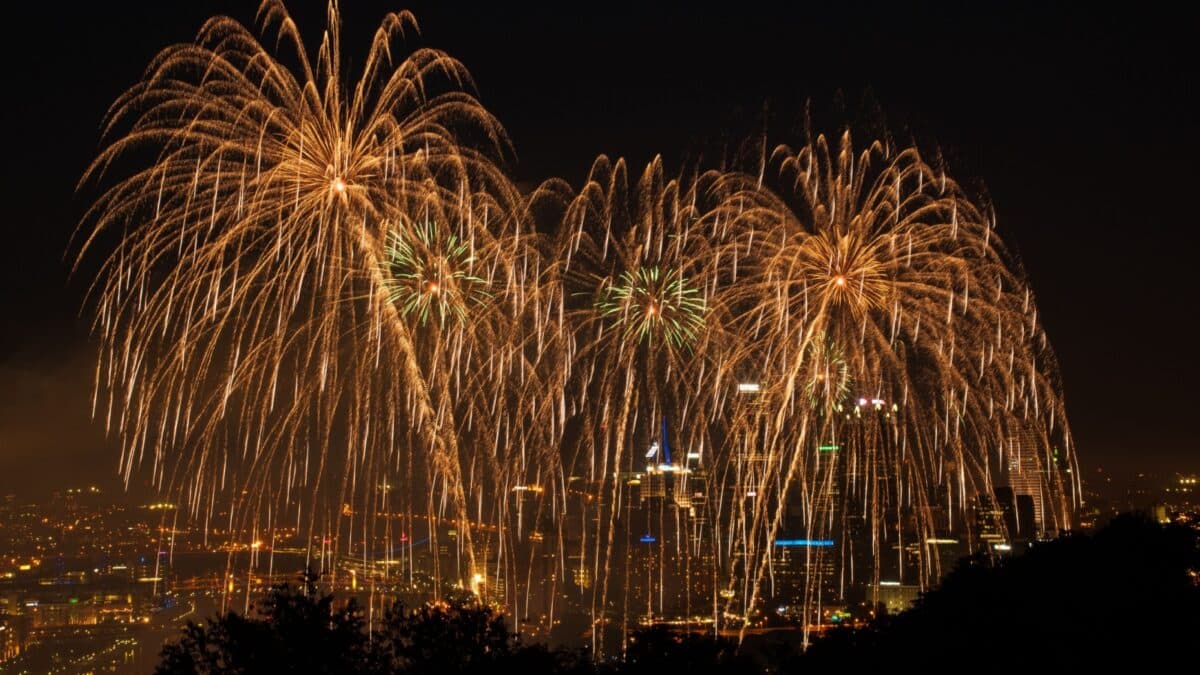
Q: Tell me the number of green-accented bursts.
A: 3